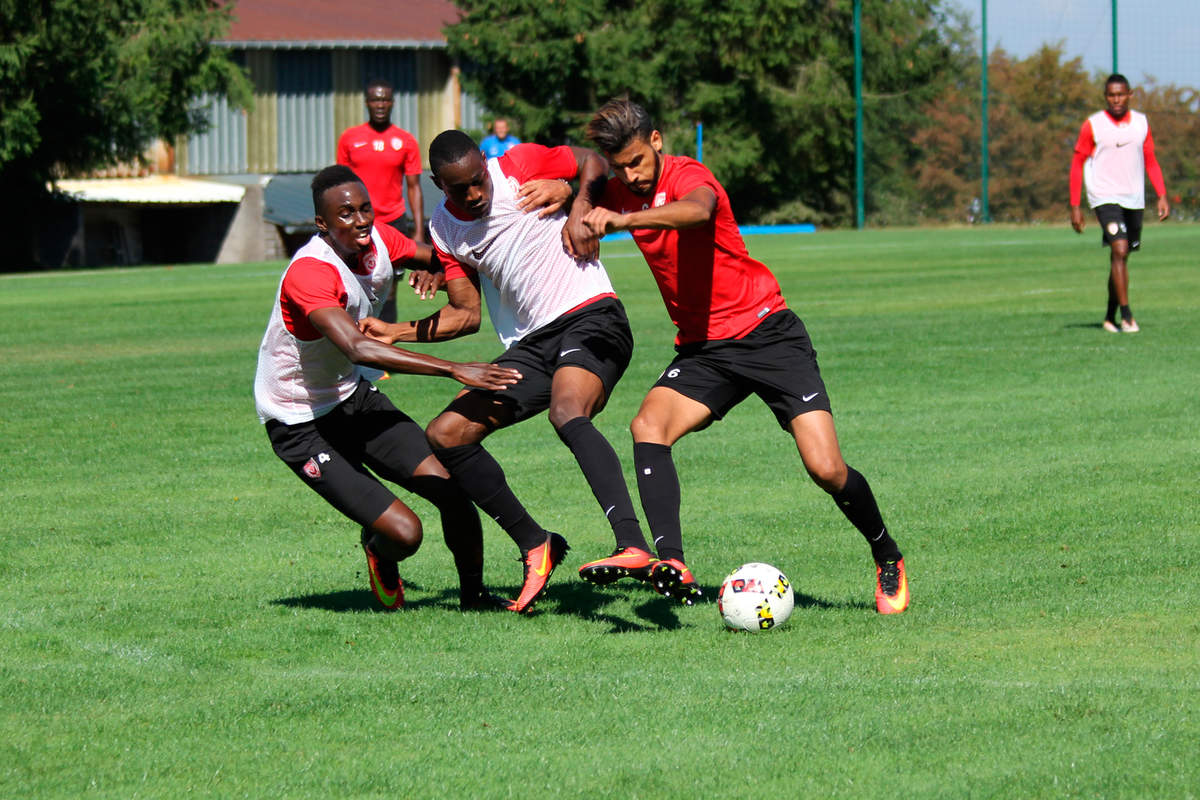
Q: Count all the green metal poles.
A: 3